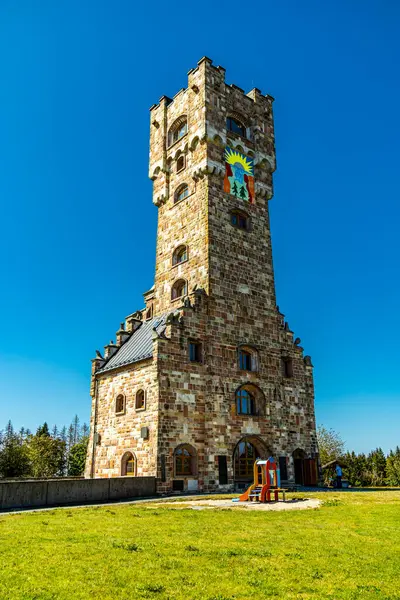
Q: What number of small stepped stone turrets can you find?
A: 12